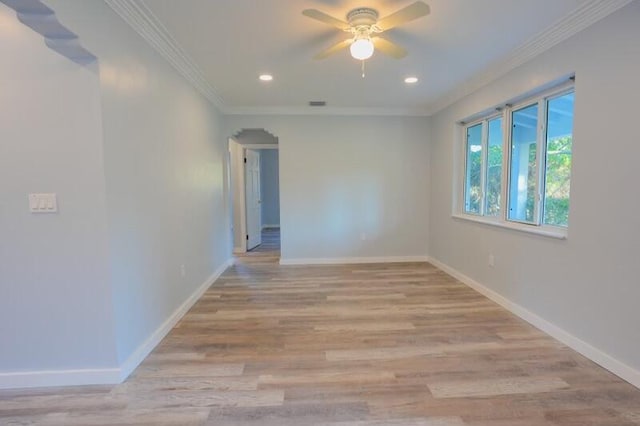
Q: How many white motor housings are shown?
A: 1